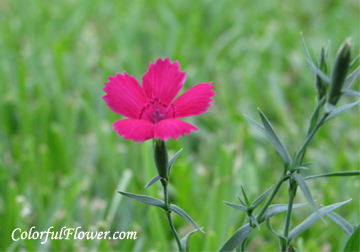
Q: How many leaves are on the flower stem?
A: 5